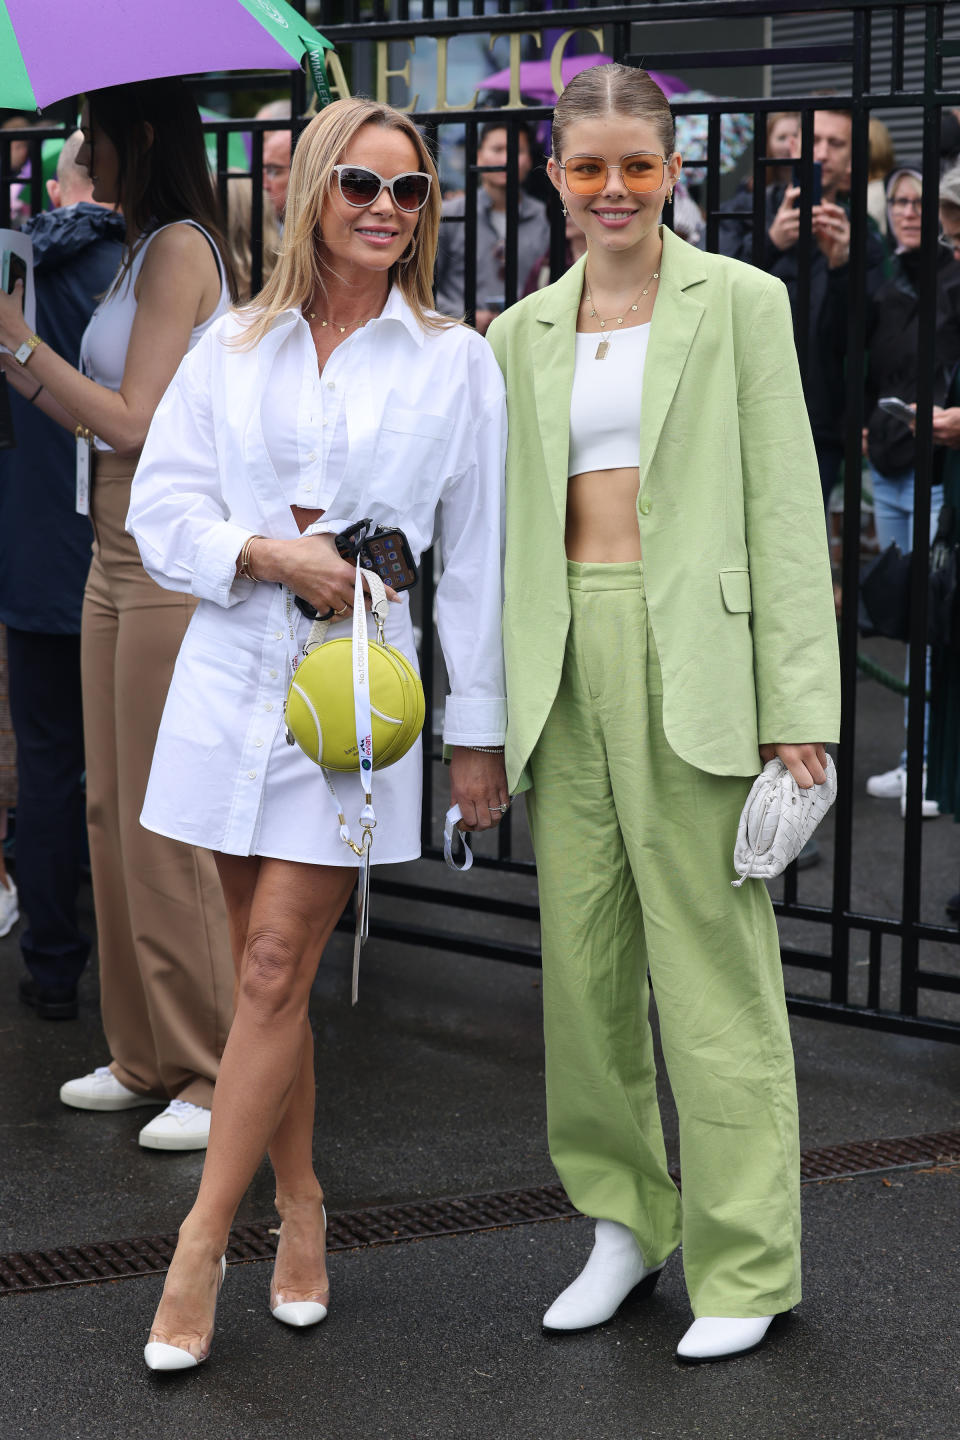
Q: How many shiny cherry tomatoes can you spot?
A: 0